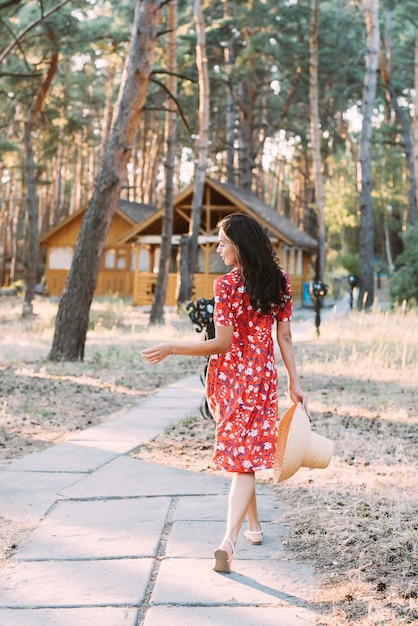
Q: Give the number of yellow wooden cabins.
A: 2